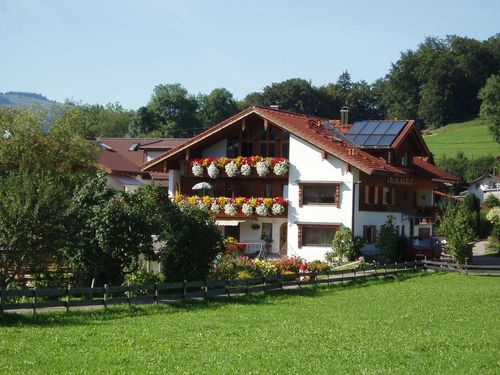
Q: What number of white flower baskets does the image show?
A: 13